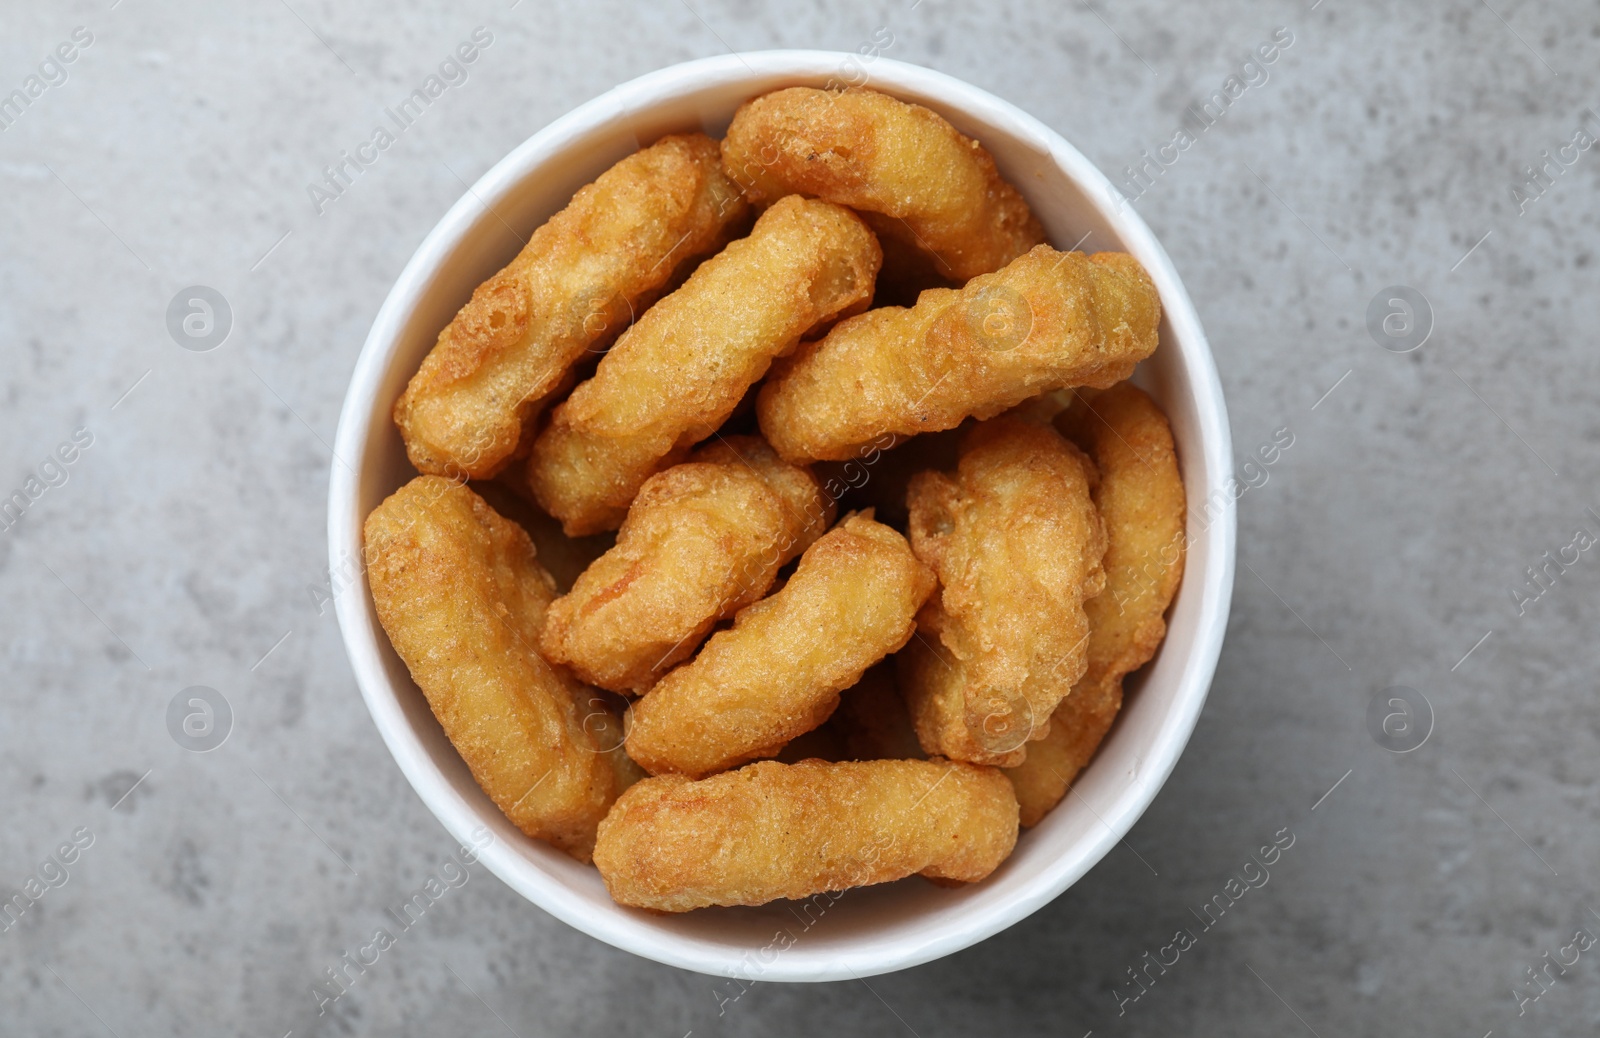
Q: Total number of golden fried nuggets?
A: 10